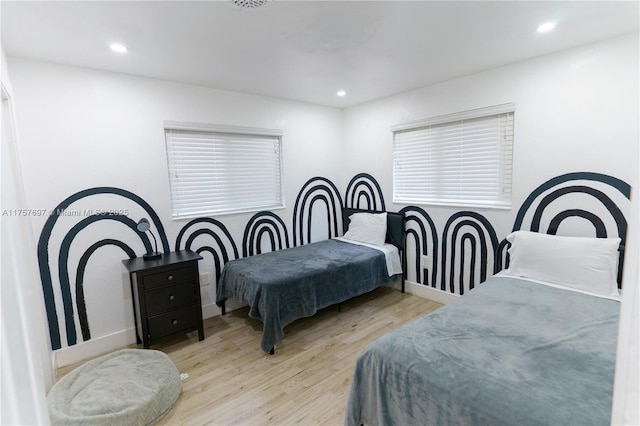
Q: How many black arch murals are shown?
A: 8